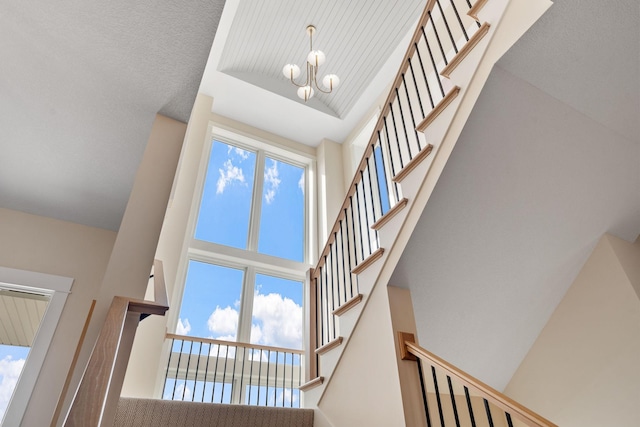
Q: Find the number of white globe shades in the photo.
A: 4